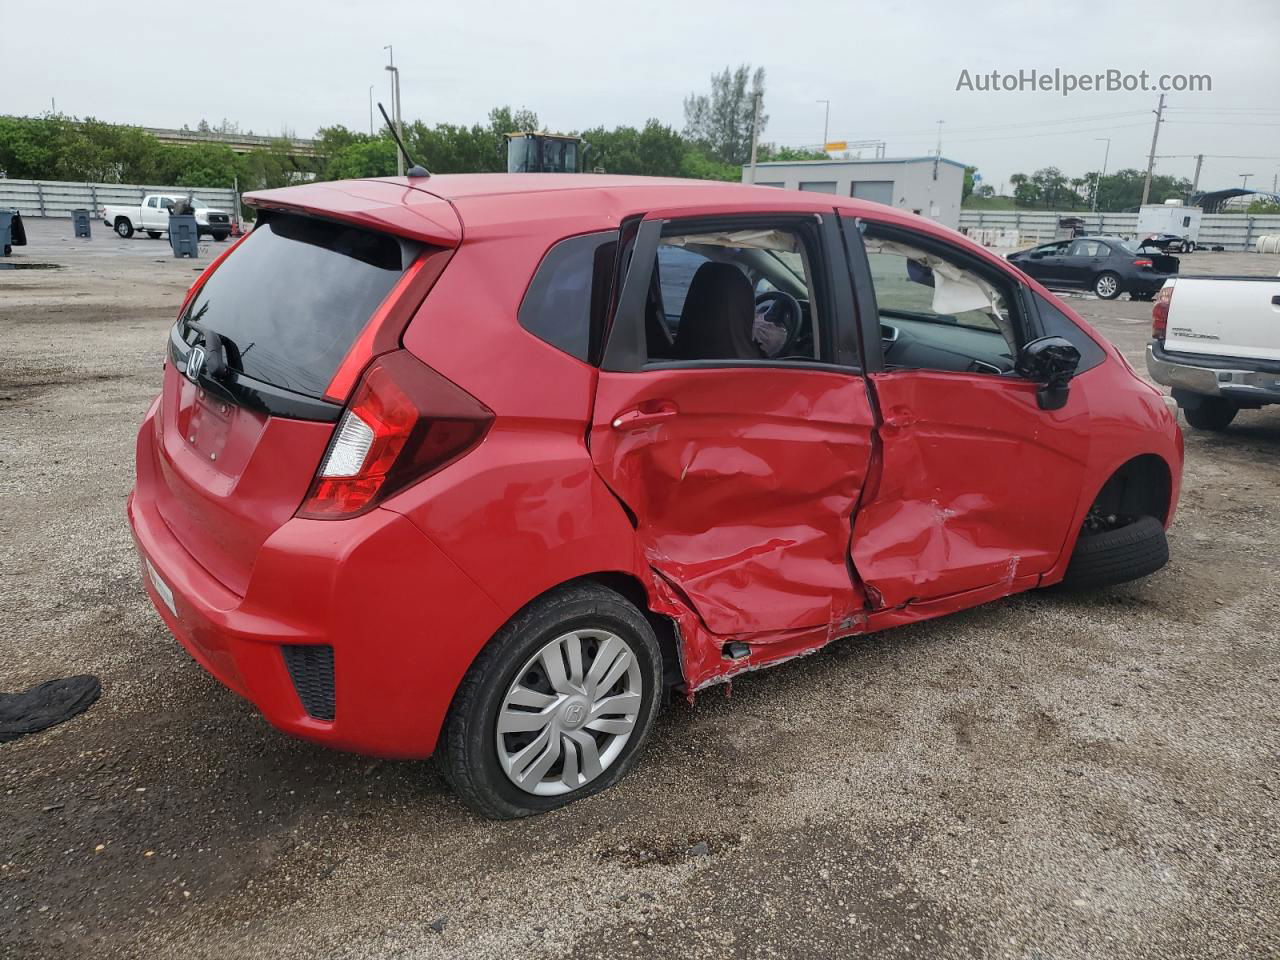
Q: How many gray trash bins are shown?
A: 3